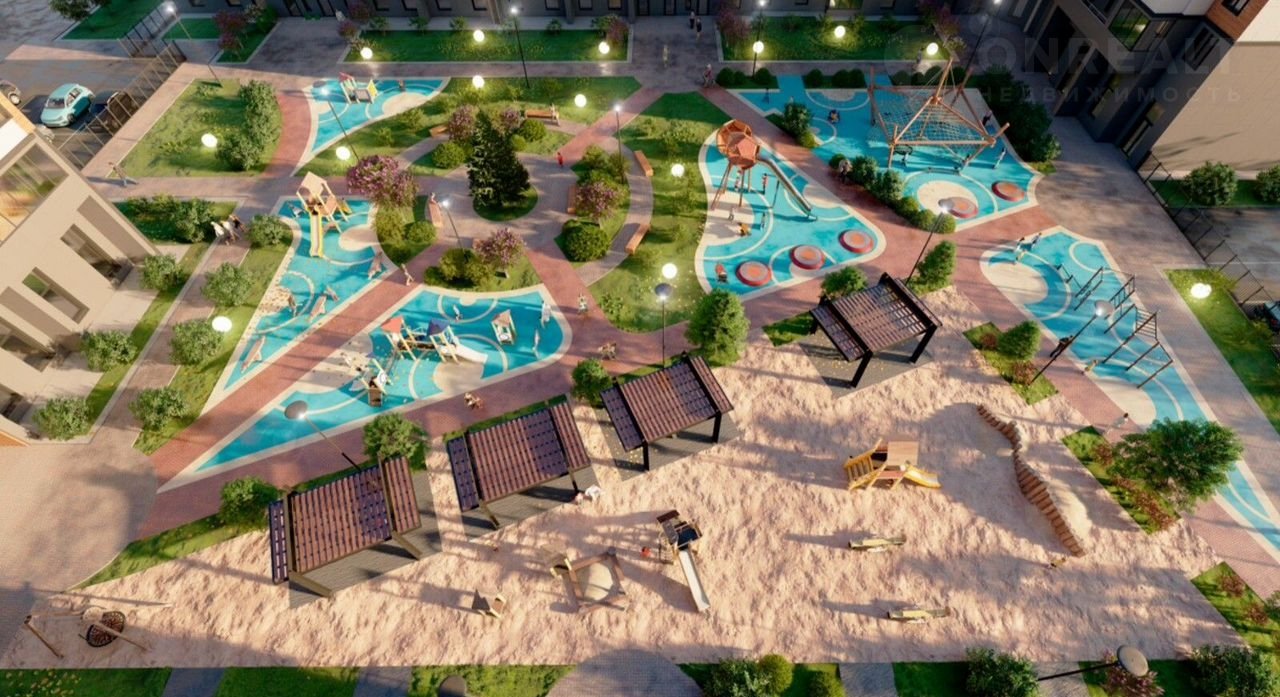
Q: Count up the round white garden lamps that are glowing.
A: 14